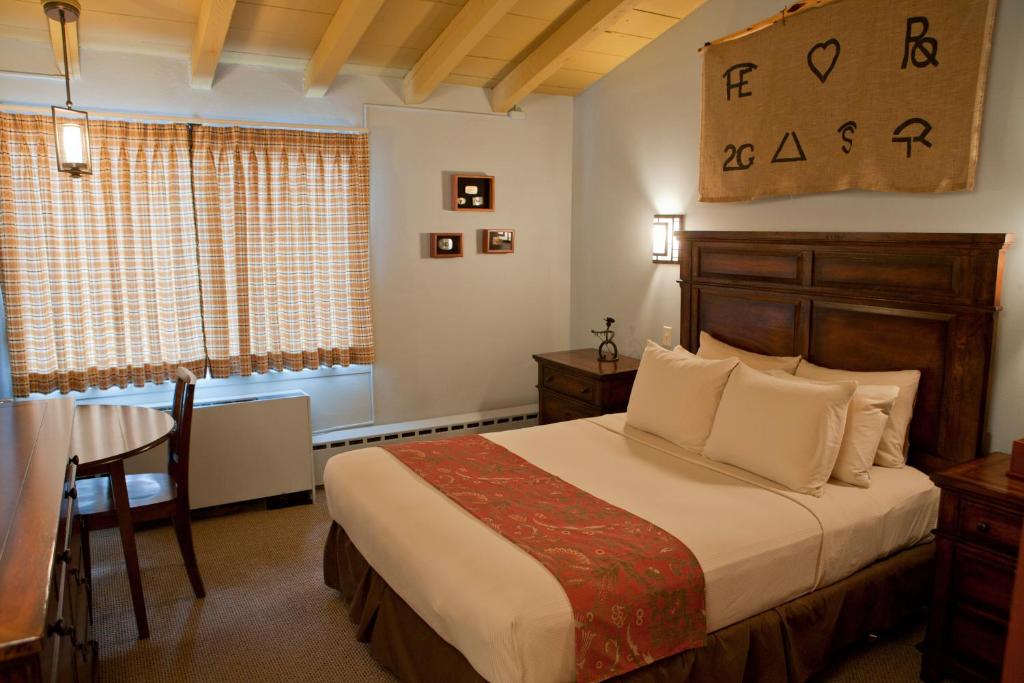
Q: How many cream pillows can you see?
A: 6